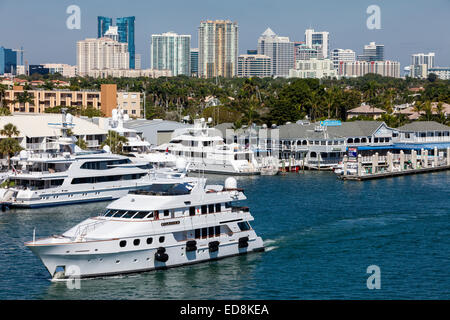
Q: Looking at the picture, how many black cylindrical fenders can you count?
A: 4